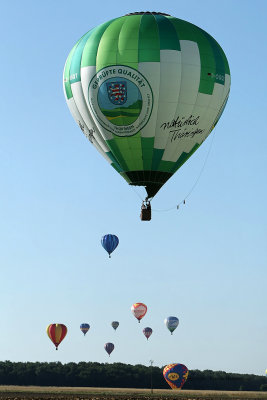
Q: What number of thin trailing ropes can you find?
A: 1